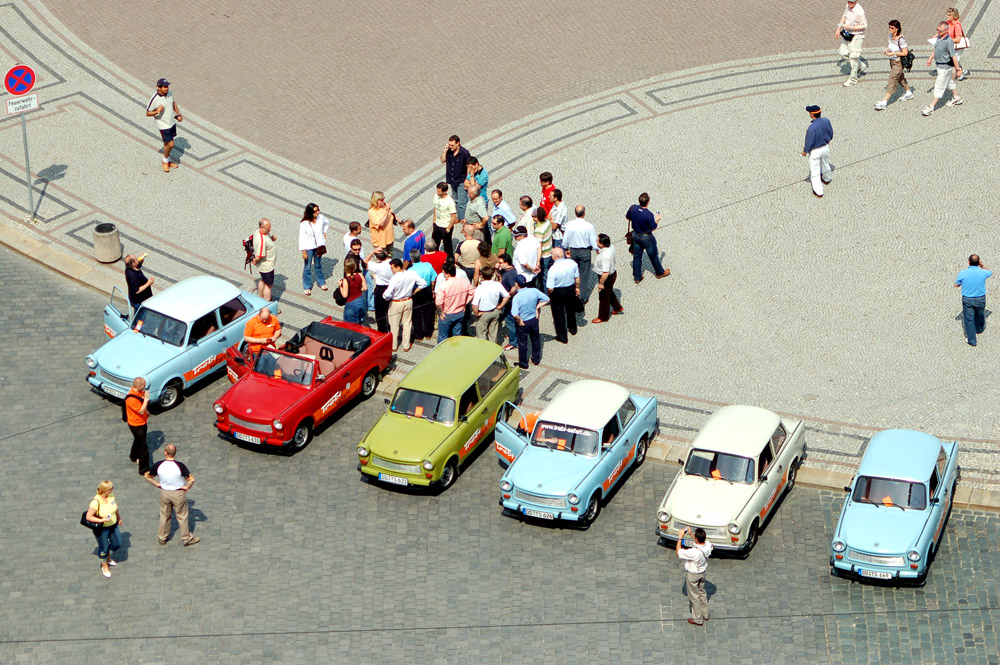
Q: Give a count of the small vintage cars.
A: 6